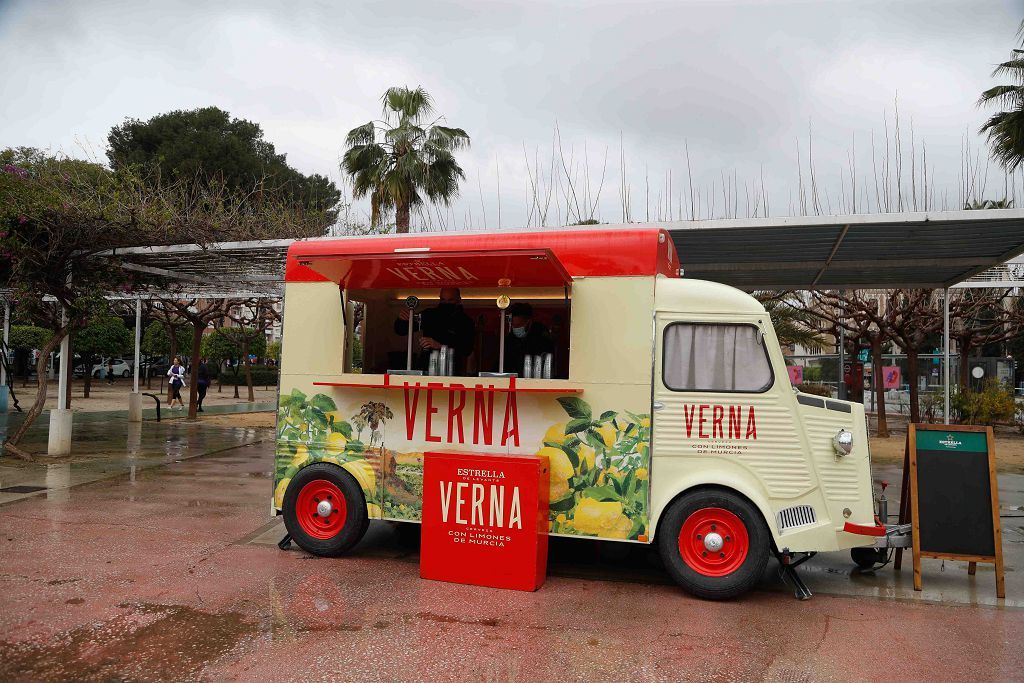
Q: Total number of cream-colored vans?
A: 1